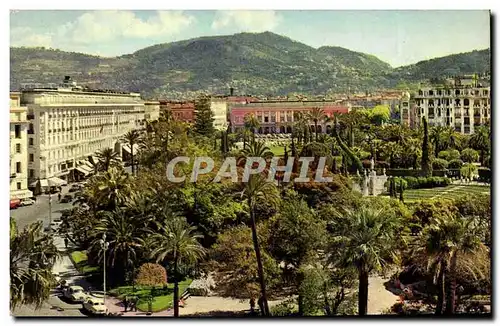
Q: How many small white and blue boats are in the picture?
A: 0